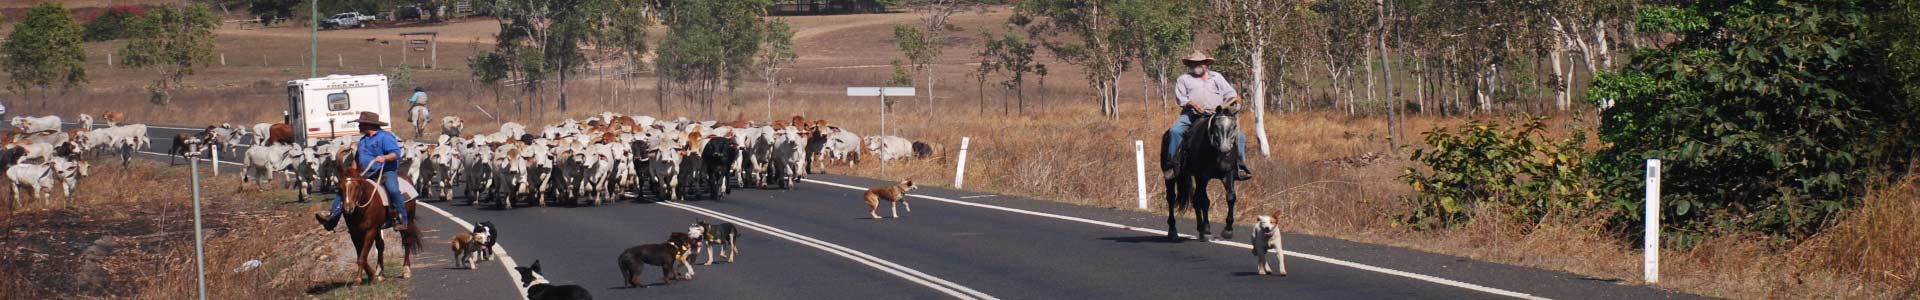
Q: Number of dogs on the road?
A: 8